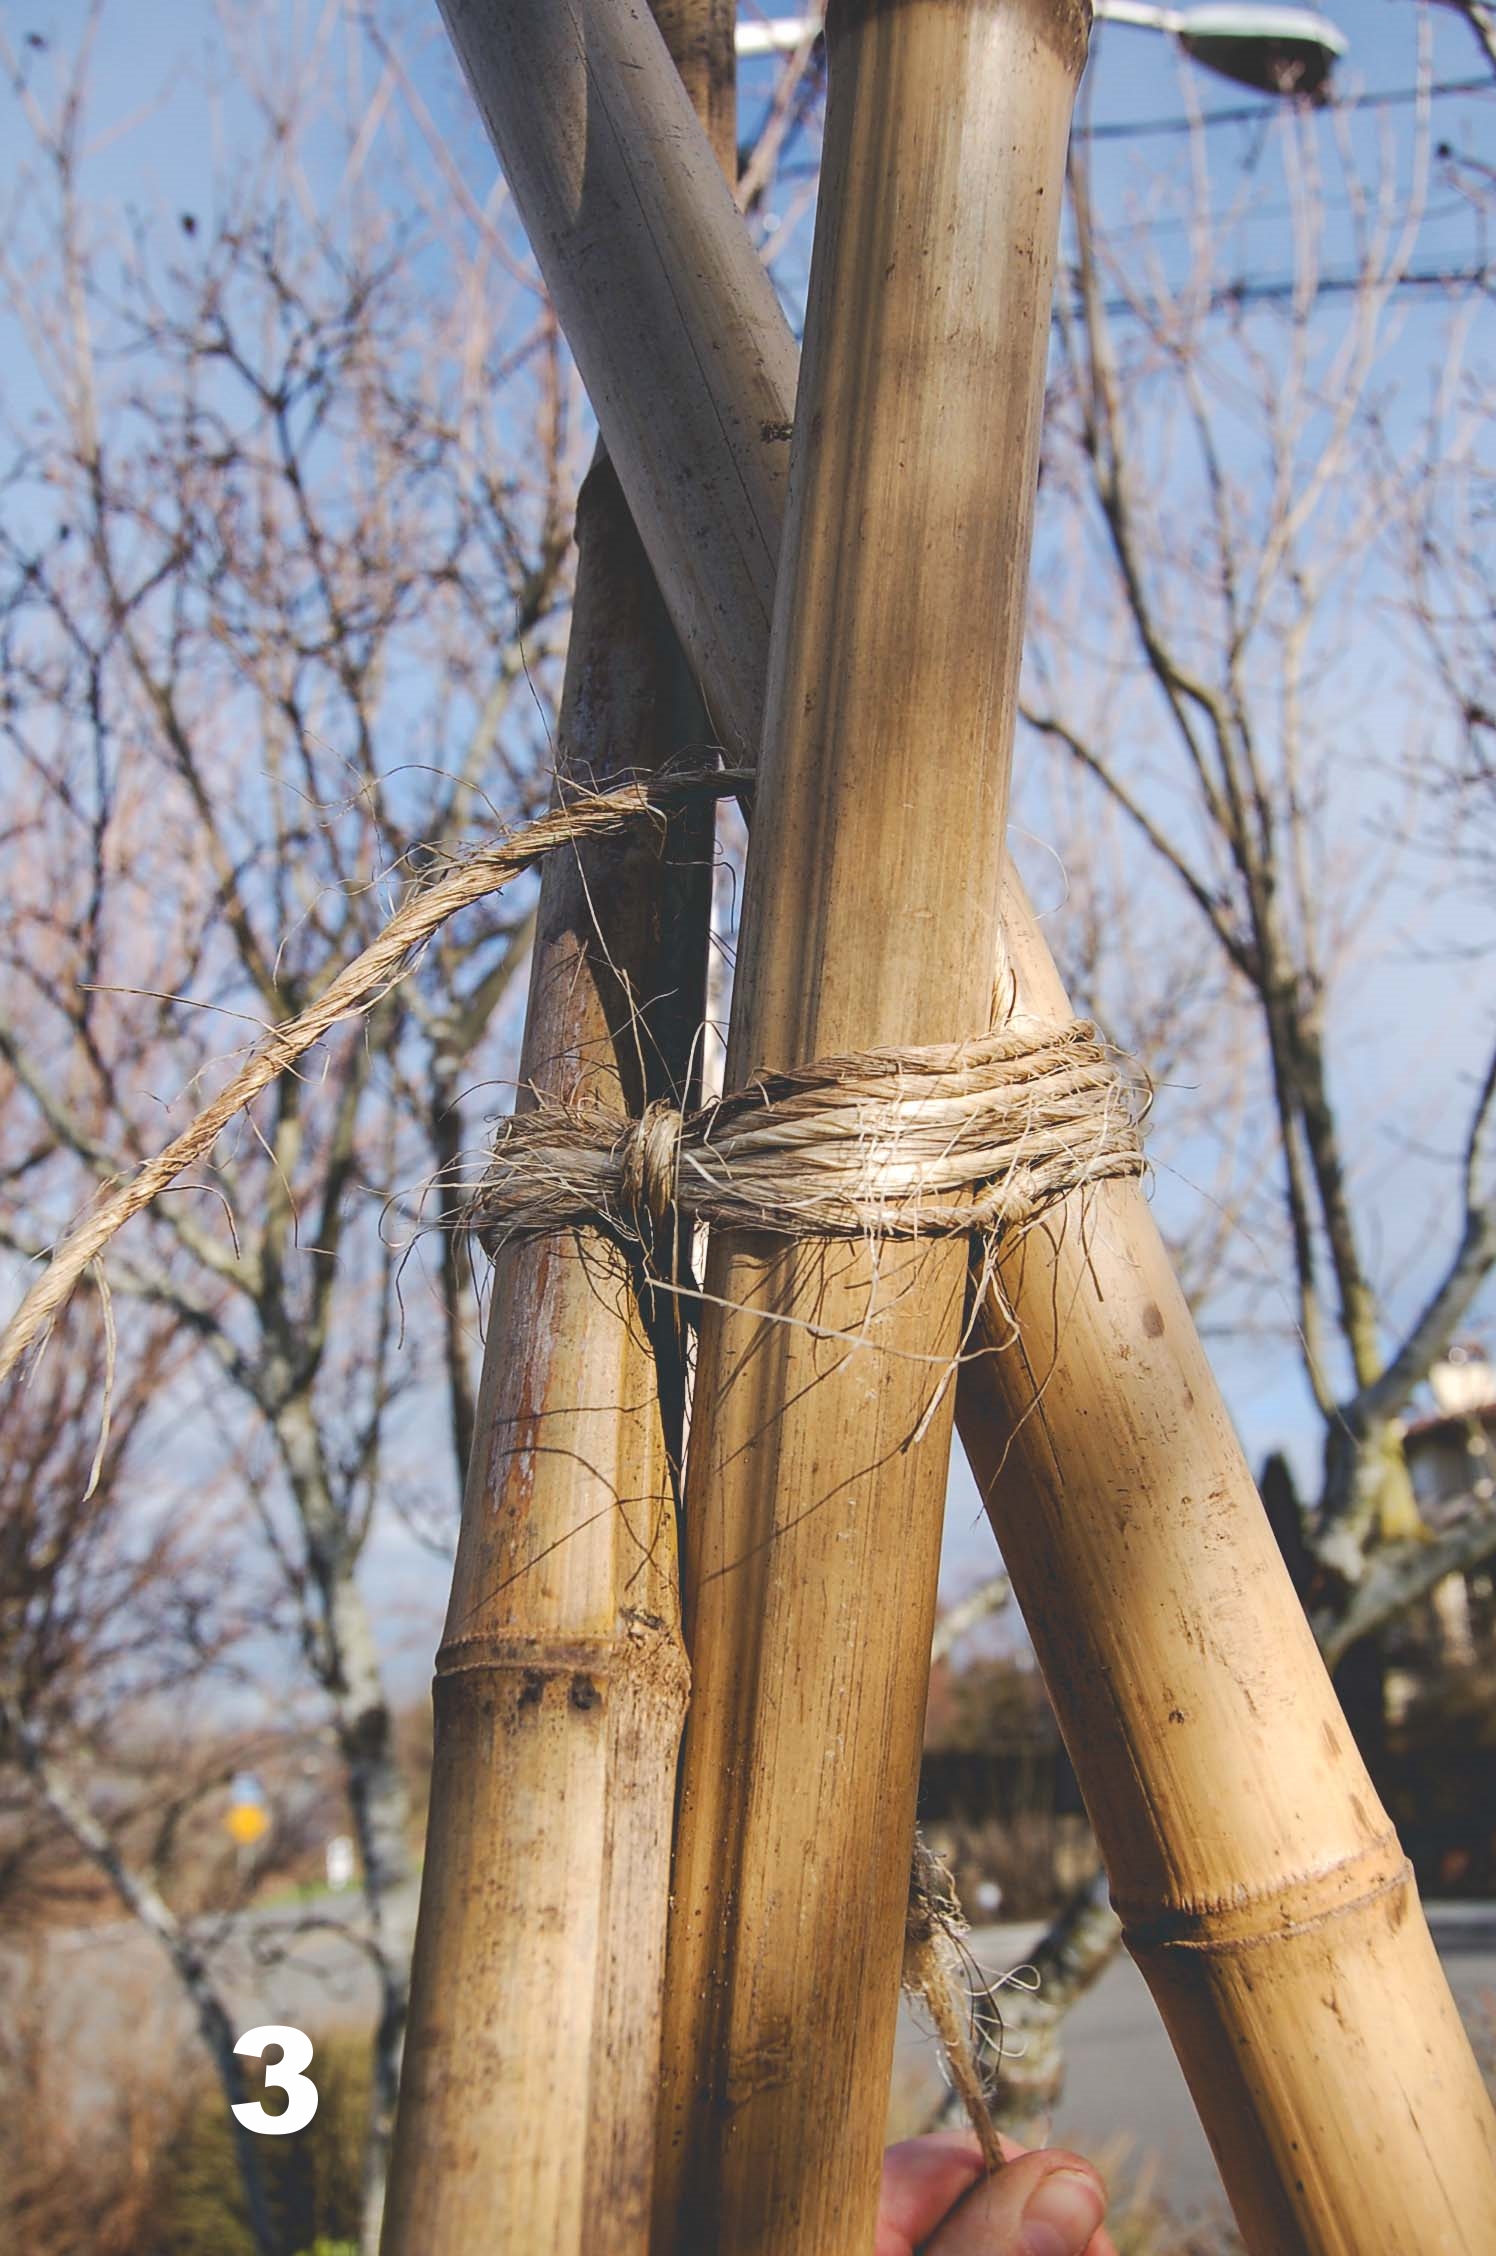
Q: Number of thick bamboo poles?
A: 3